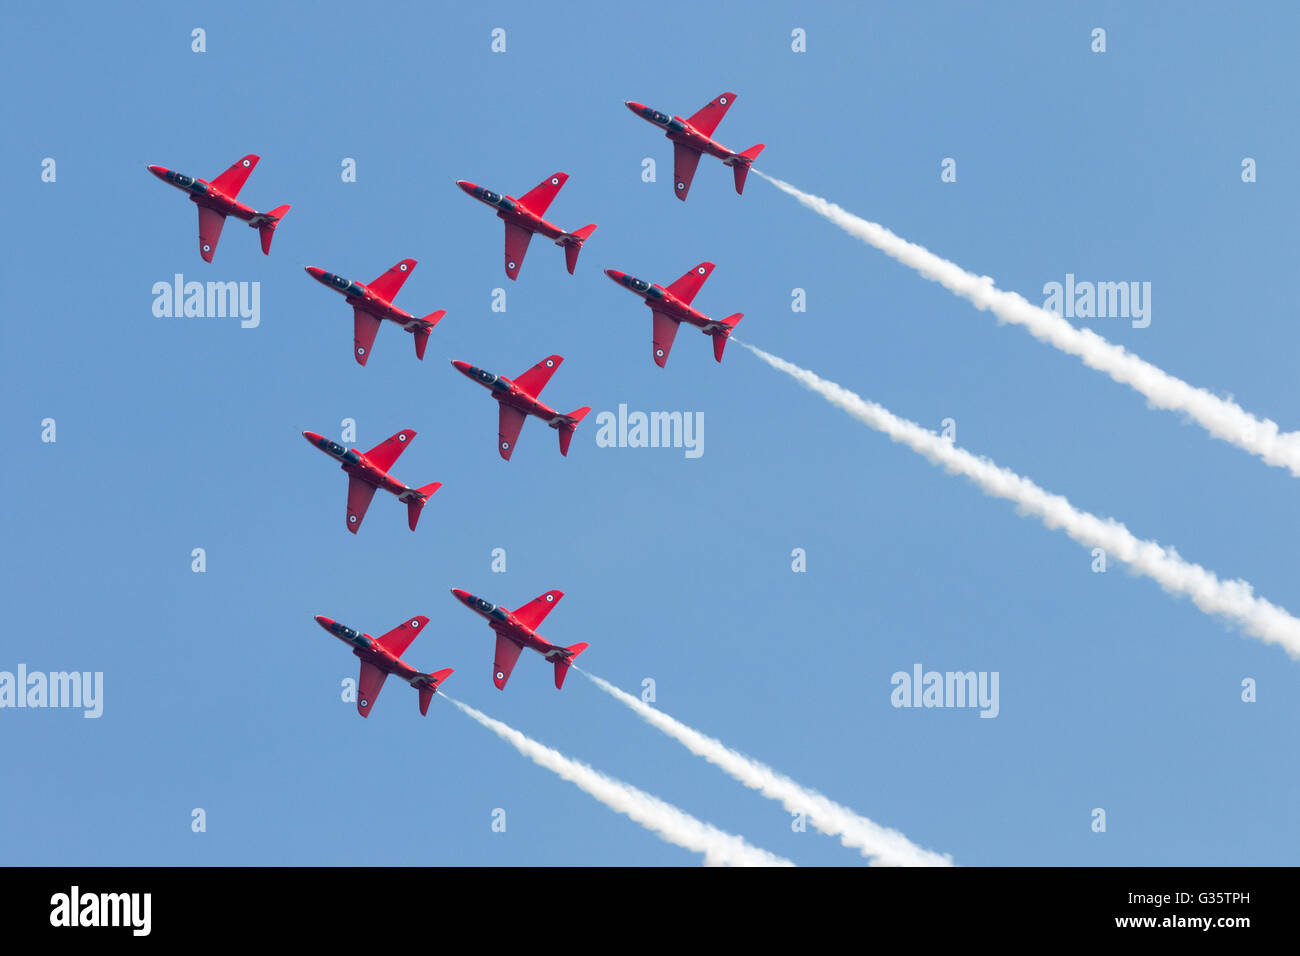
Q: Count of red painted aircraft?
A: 9